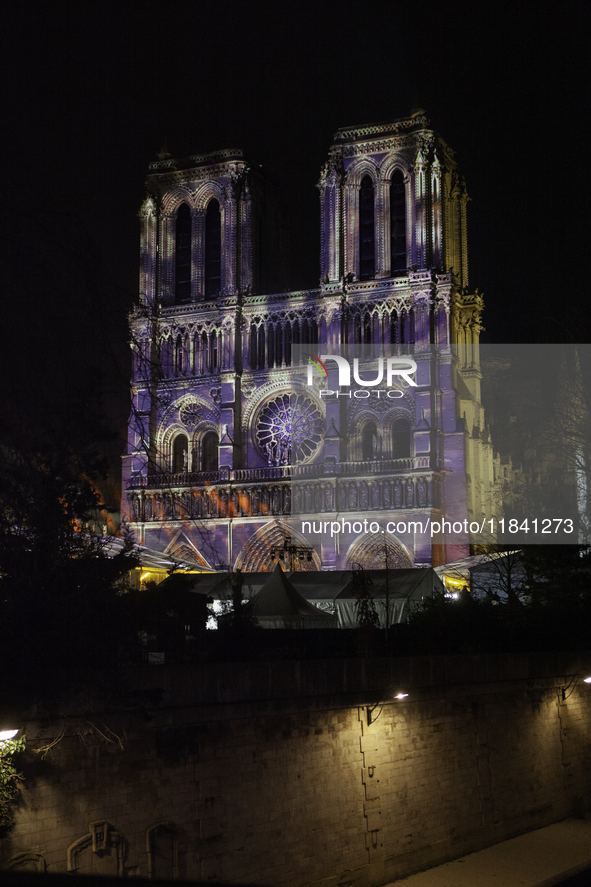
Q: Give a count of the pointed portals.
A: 3